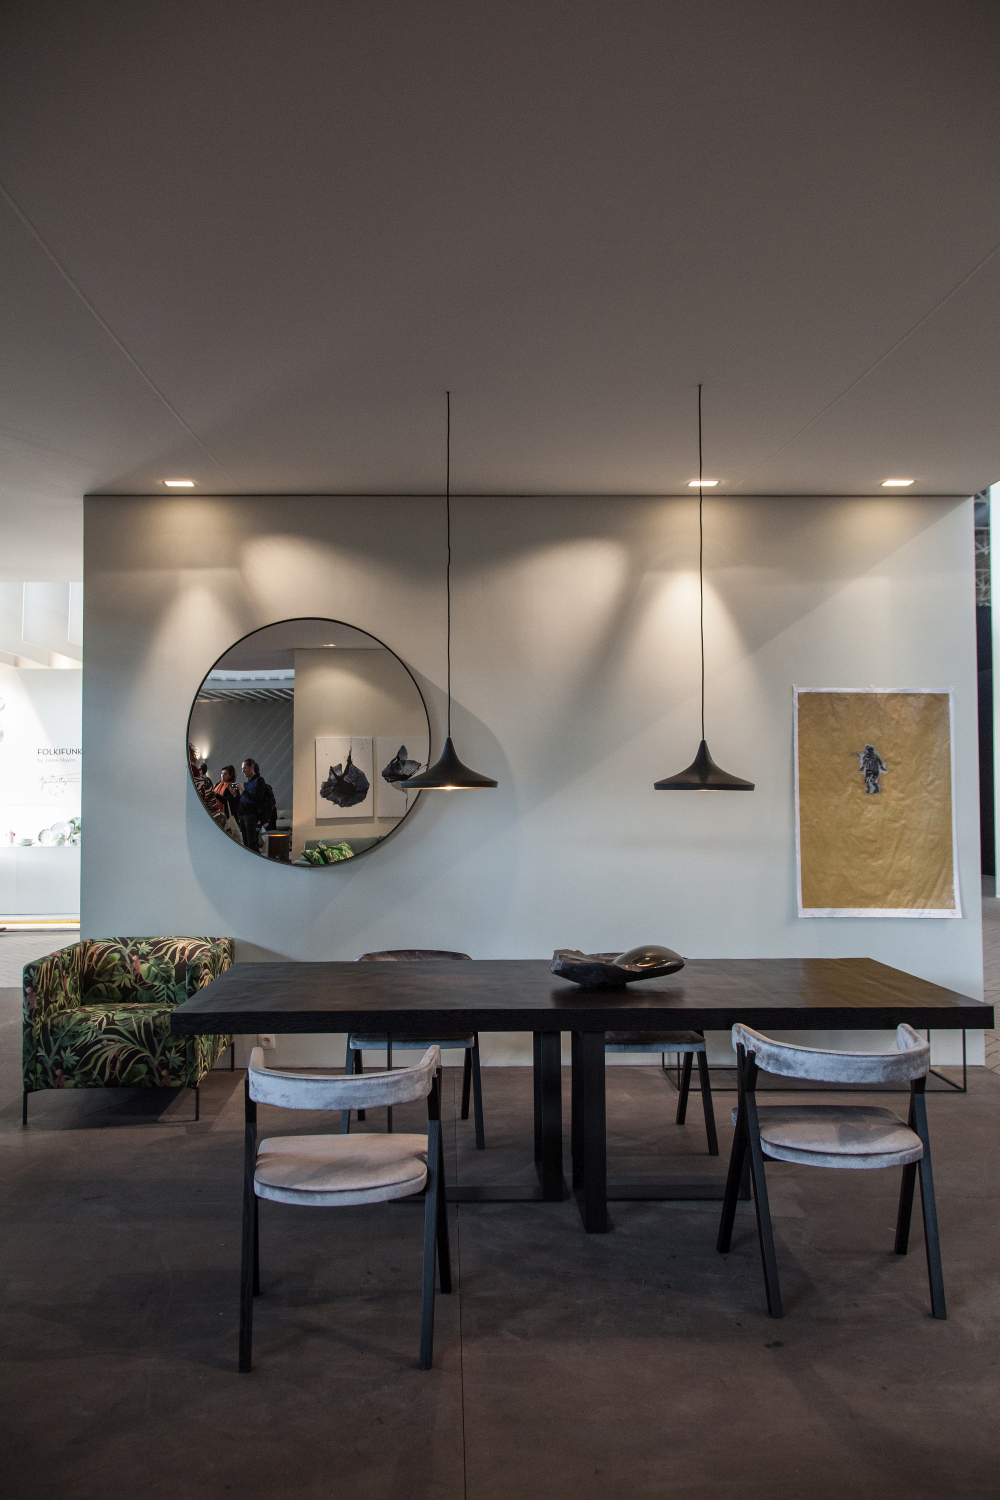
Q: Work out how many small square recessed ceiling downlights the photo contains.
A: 3